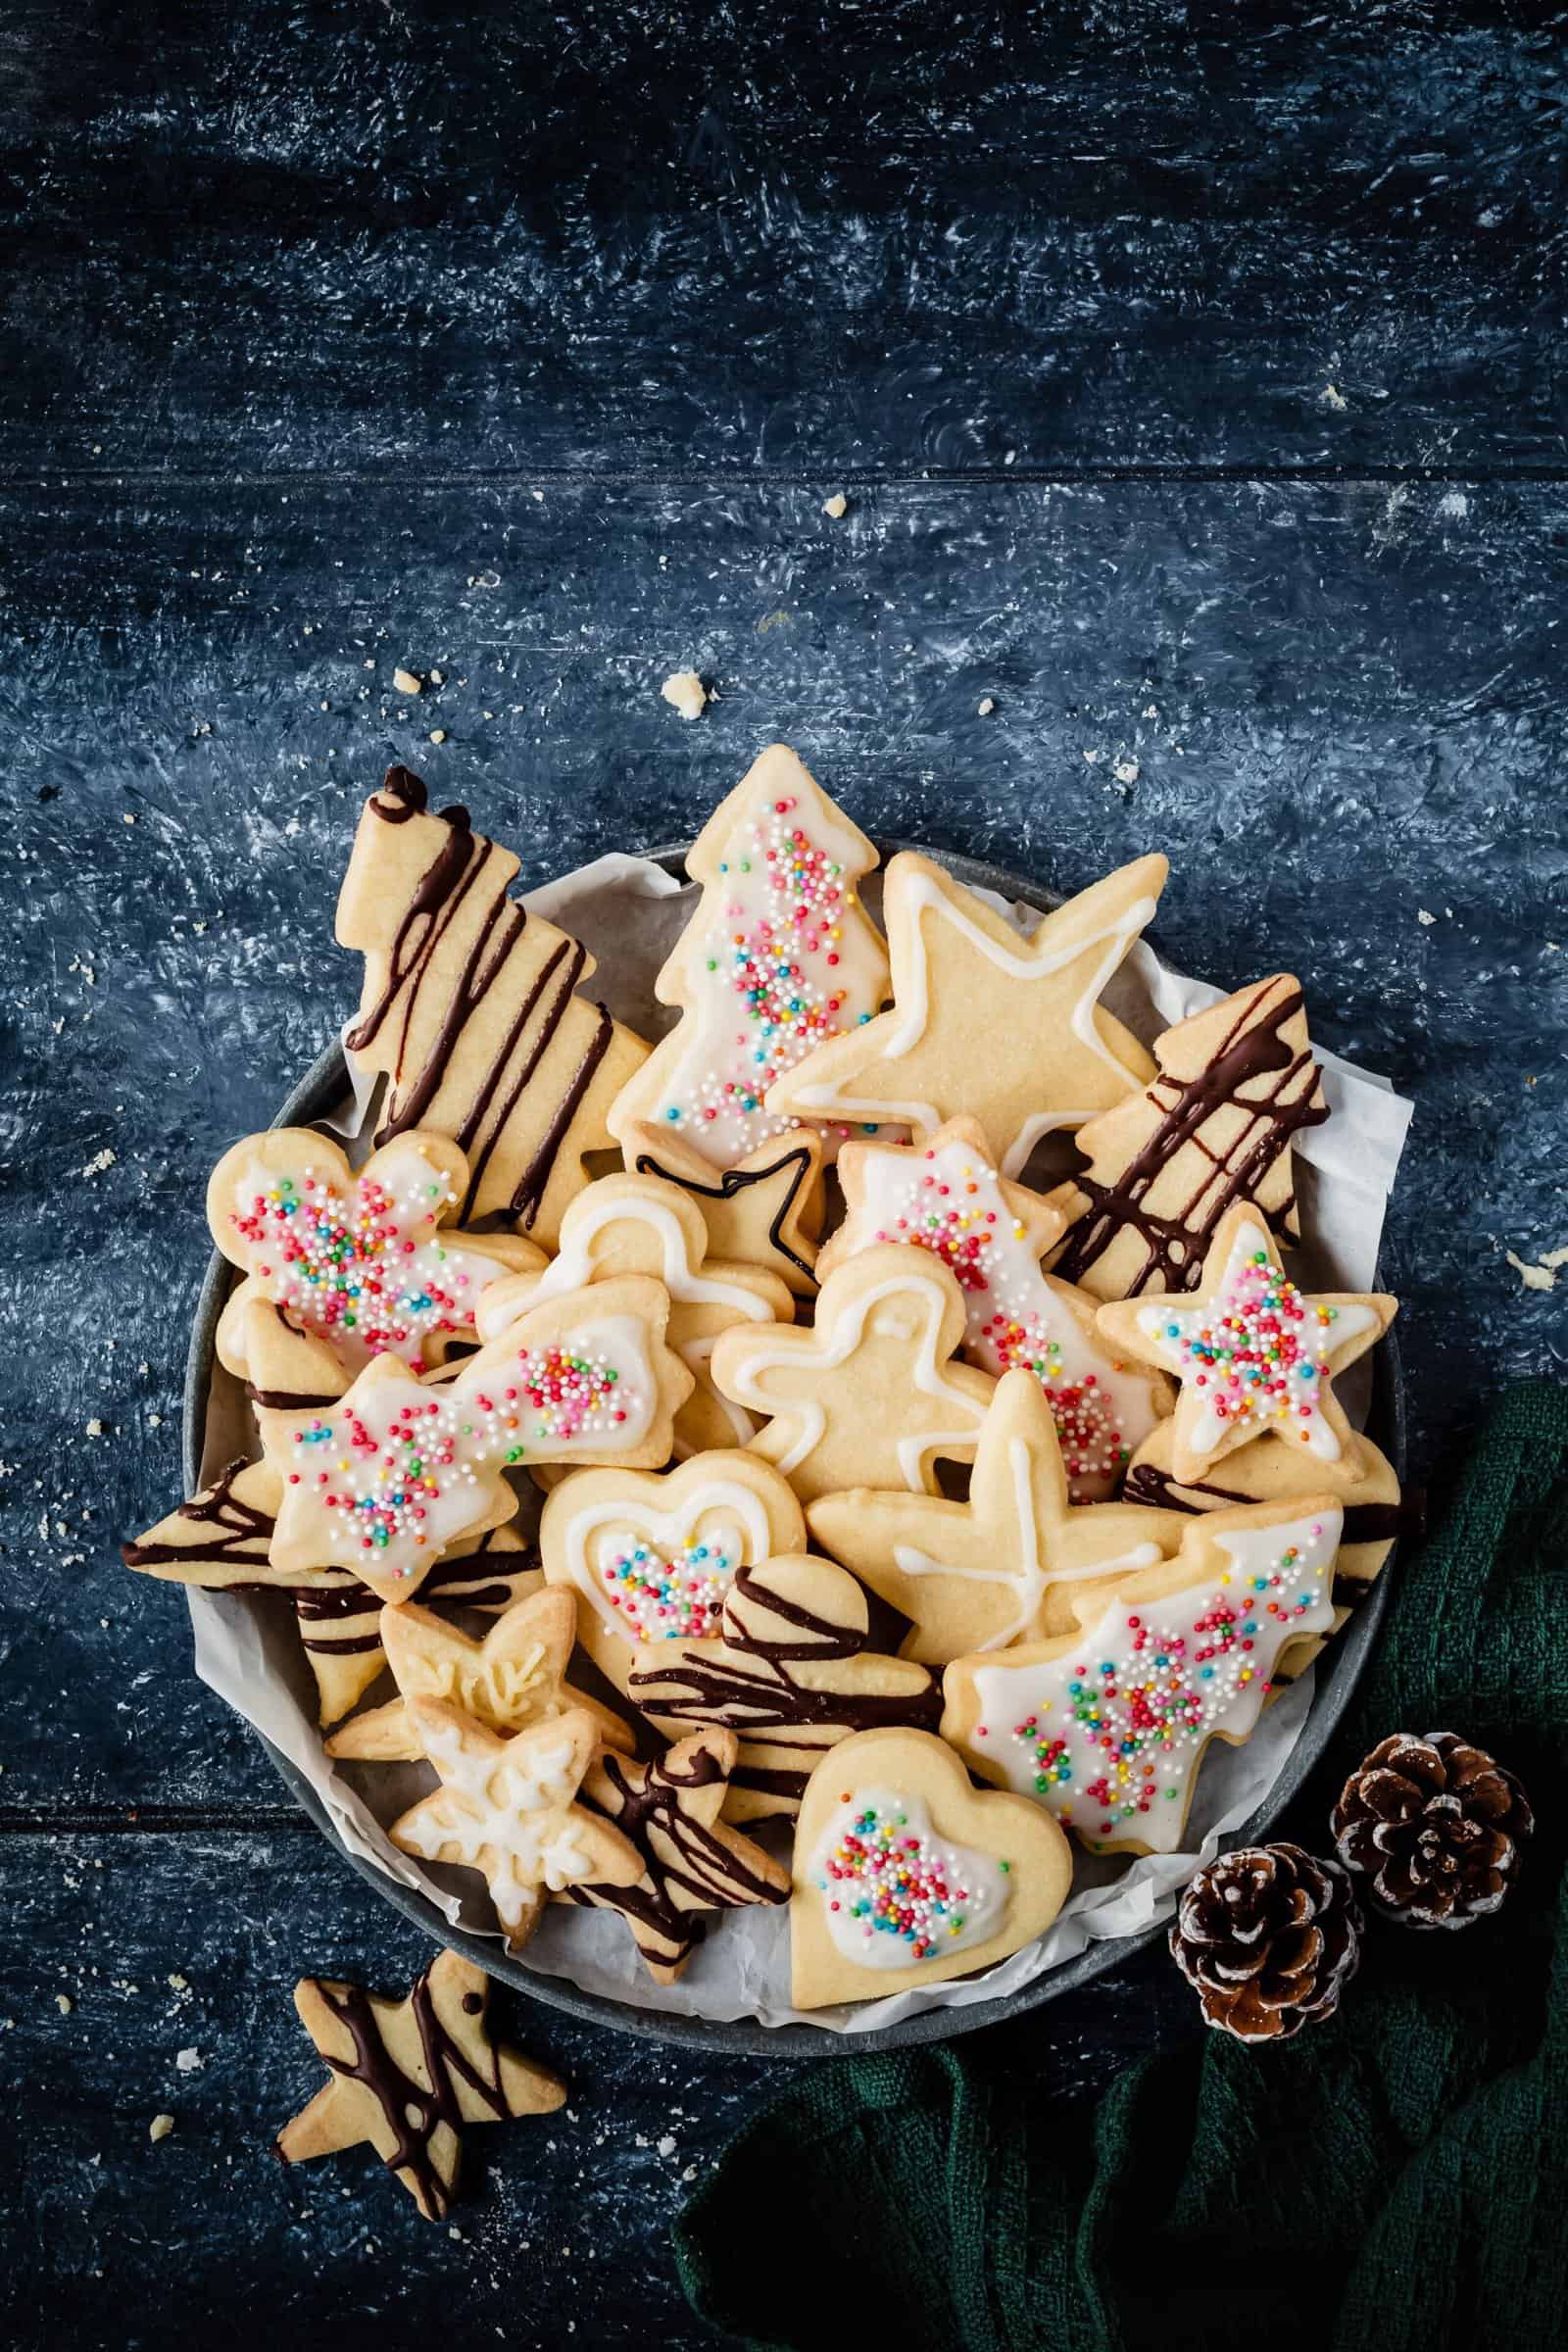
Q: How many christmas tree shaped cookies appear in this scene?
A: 4